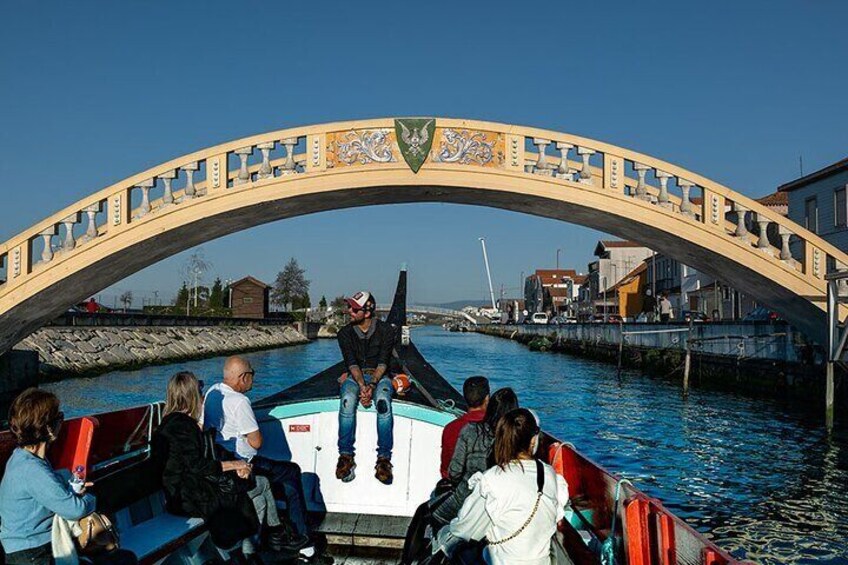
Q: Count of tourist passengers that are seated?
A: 6